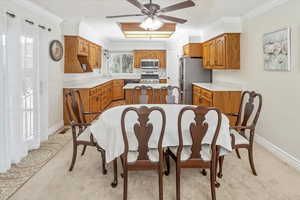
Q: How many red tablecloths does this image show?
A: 0